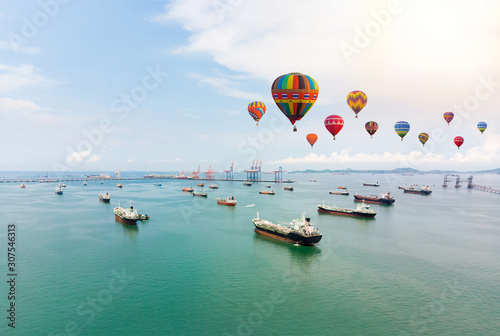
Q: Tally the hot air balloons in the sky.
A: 11